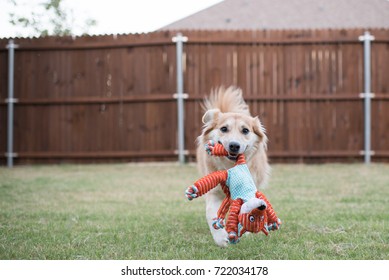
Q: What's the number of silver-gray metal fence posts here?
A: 3